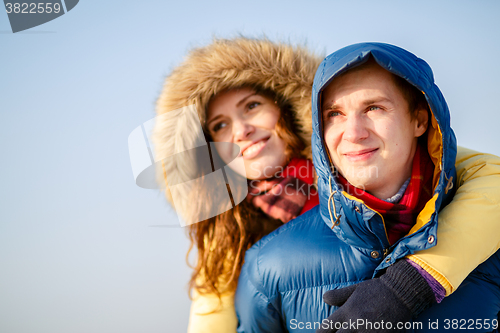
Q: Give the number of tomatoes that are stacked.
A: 0